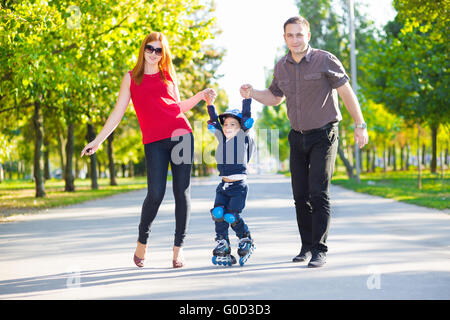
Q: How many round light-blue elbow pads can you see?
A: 2